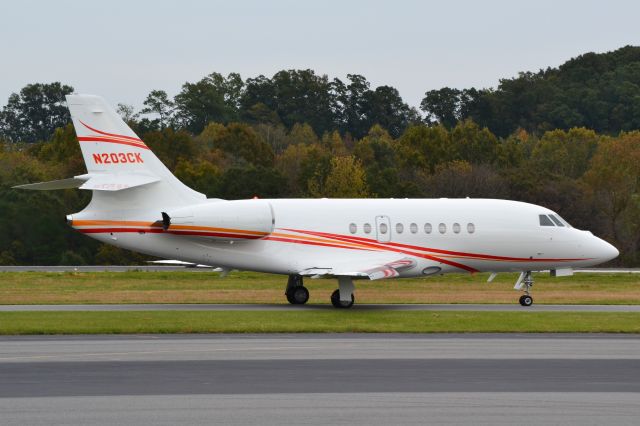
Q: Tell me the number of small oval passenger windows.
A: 9